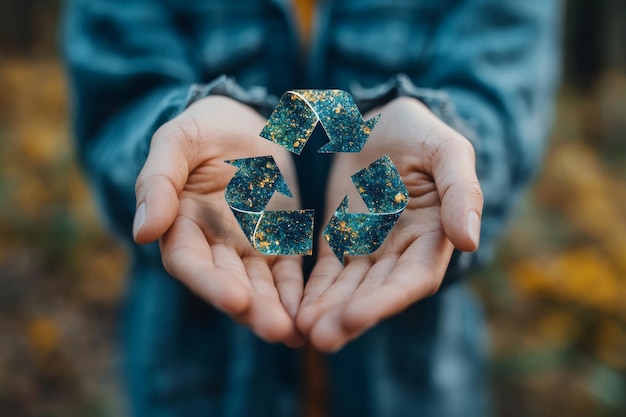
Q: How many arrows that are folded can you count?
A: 3